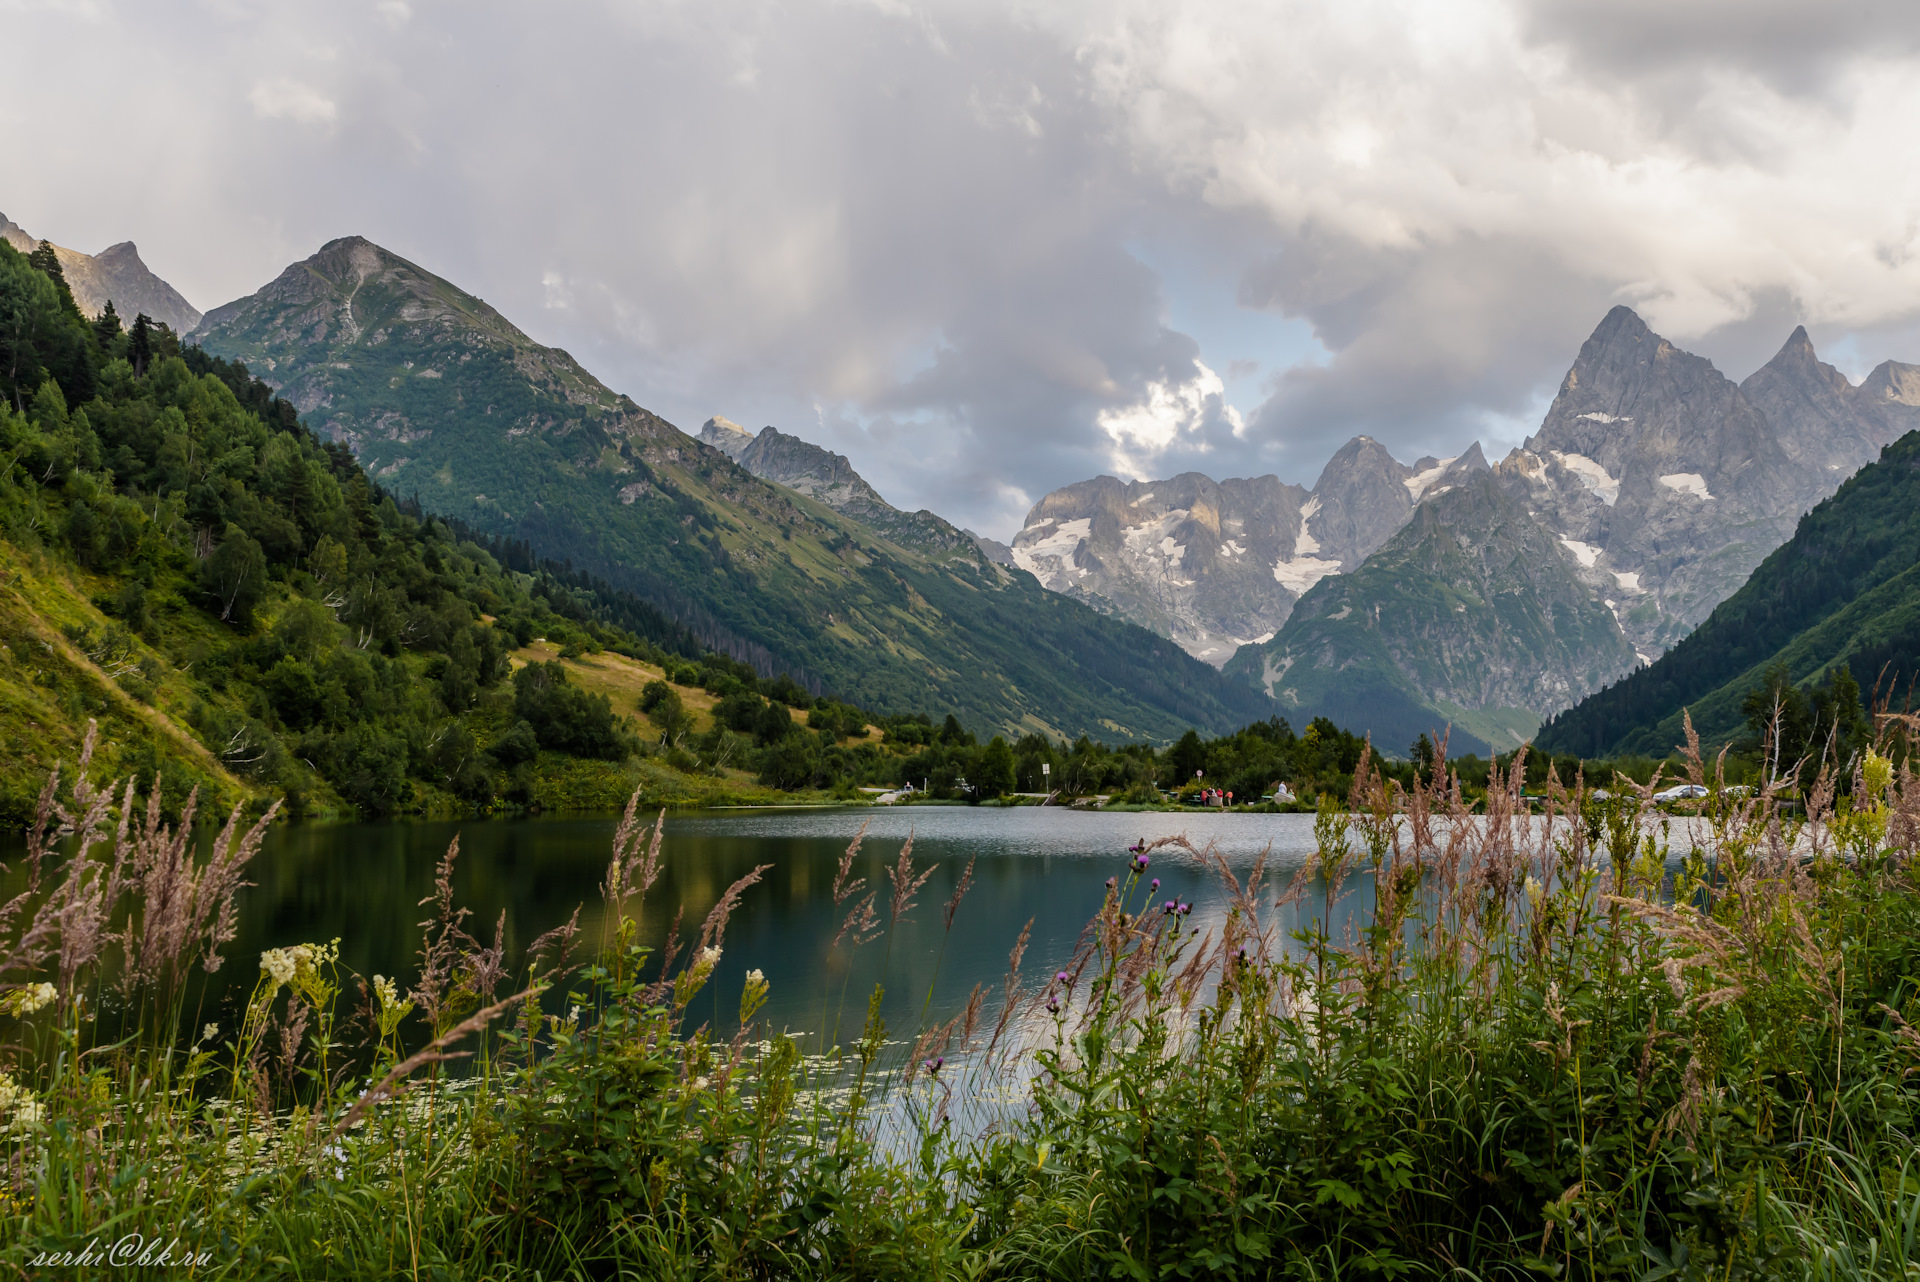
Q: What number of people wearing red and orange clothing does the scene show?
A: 3